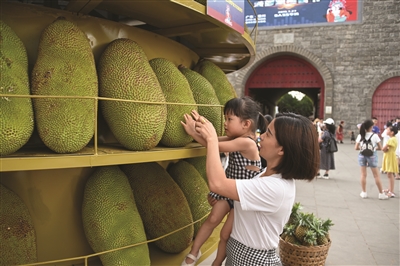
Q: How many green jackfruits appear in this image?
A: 11